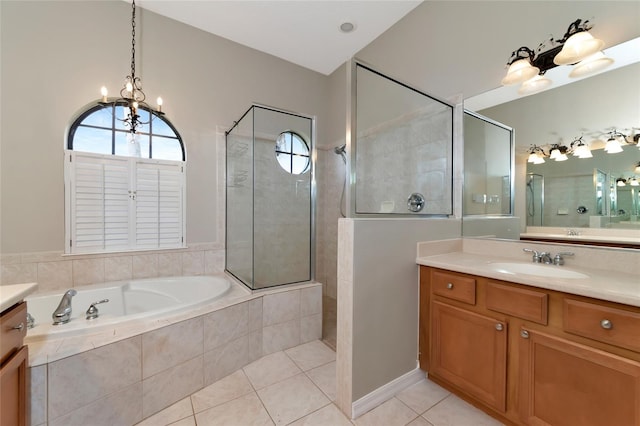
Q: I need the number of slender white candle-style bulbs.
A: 4